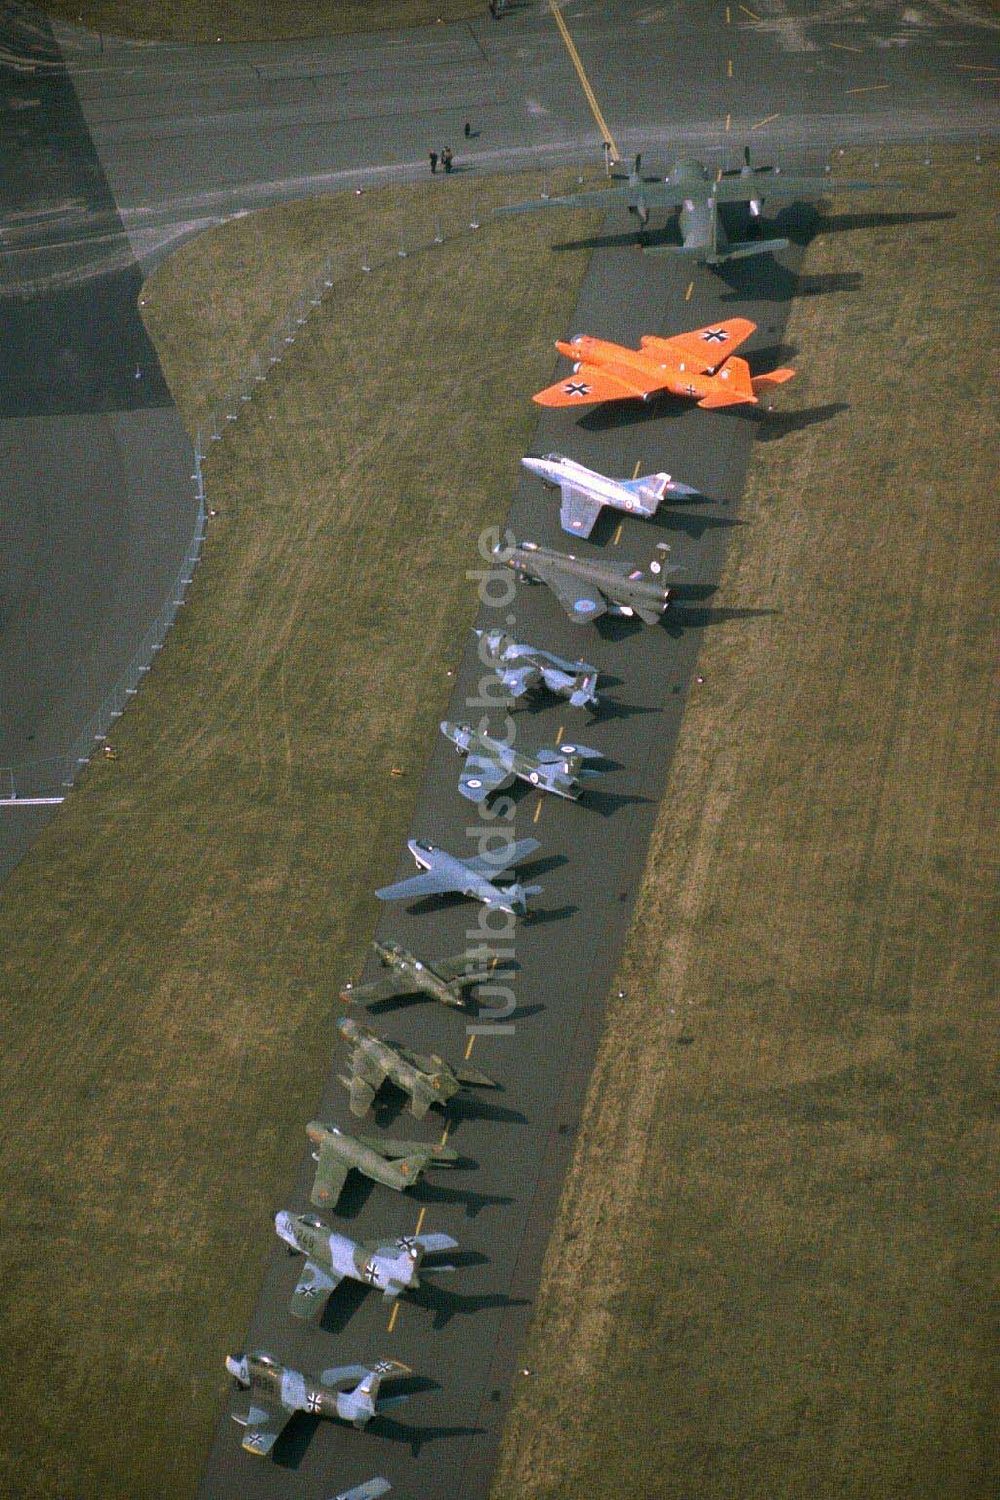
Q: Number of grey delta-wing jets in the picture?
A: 1